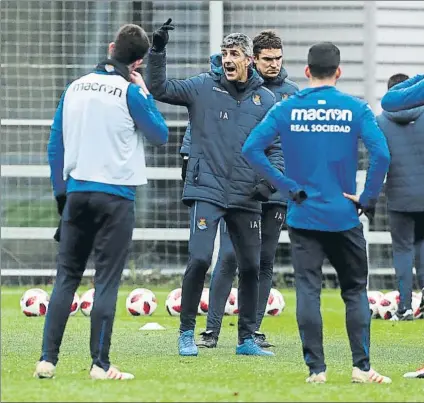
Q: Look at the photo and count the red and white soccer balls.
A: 11